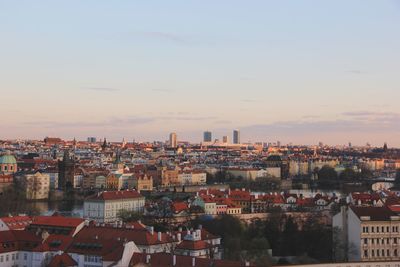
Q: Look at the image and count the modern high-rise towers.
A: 4